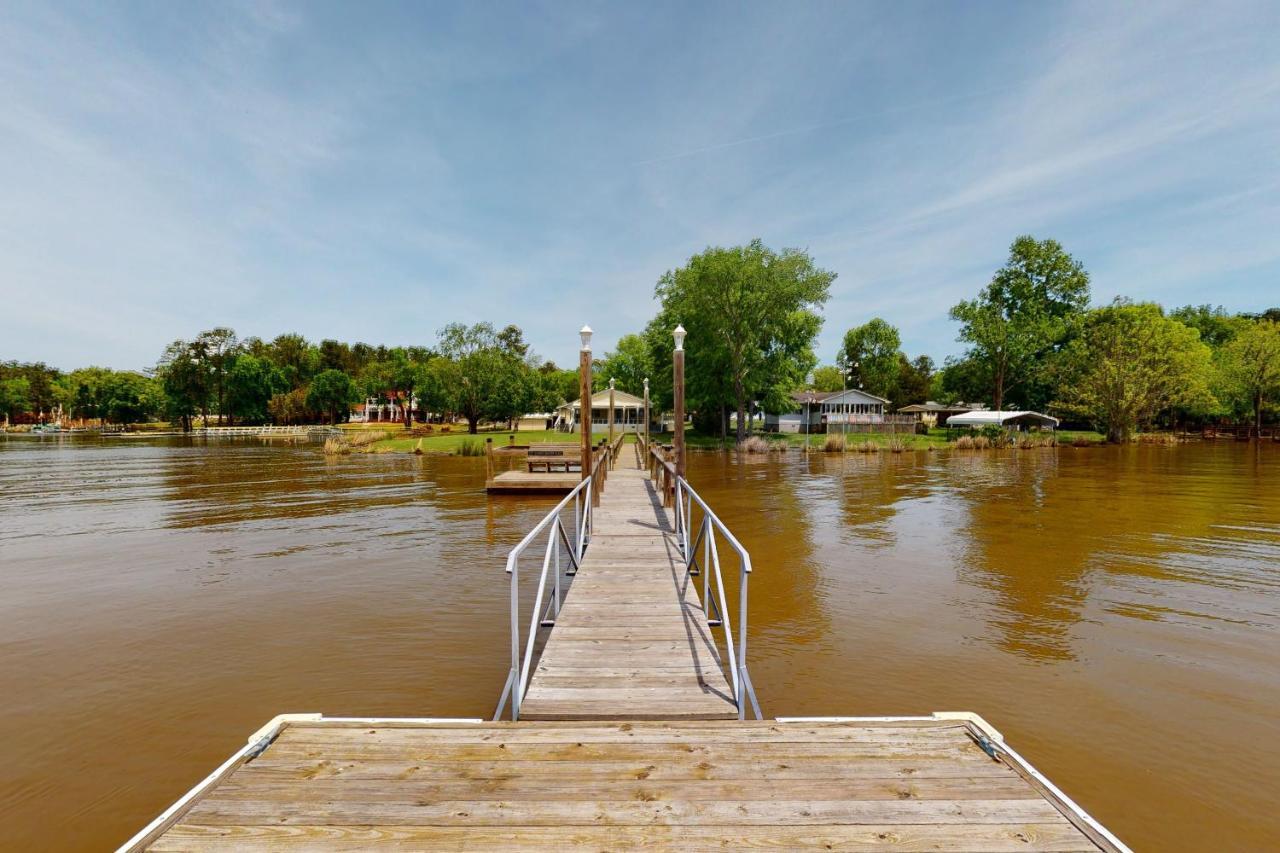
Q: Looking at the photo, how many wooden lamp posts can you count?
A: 4